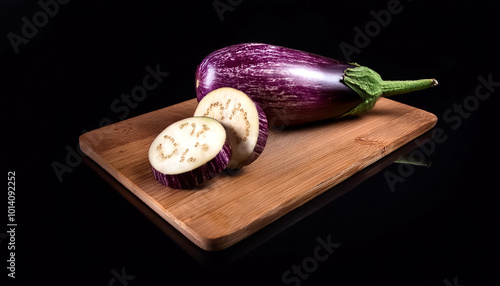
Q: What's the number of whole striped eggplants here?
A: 1